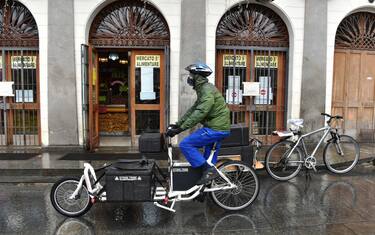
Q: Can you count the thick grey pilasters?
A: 3